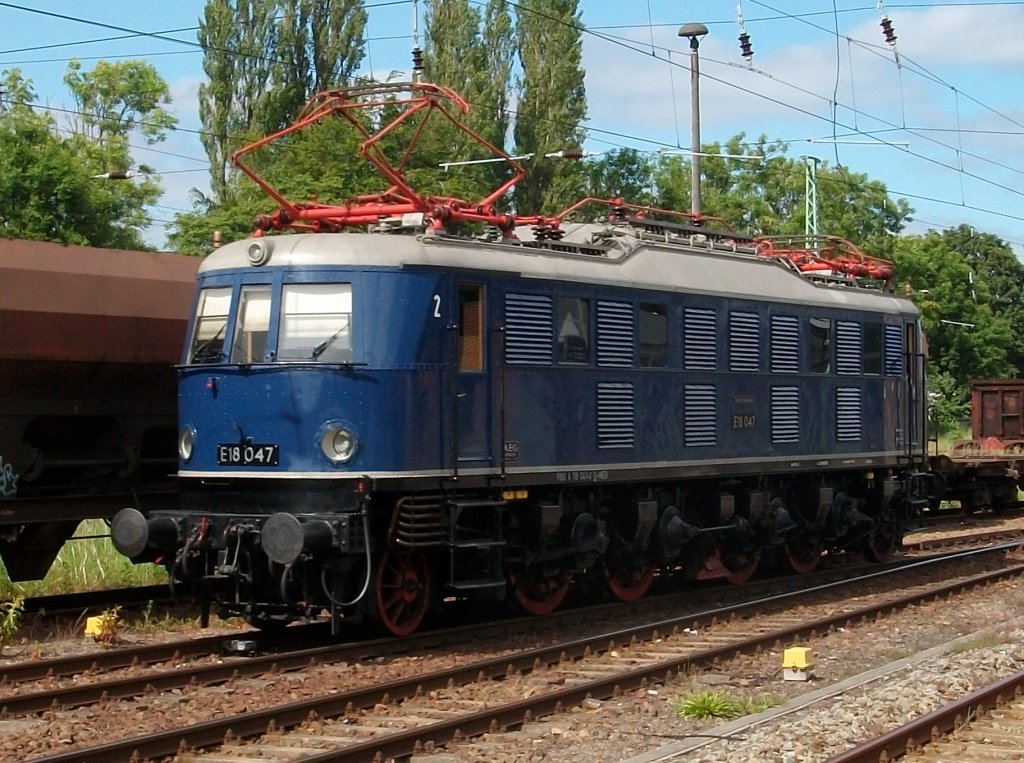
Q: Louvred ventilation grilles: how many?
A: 11